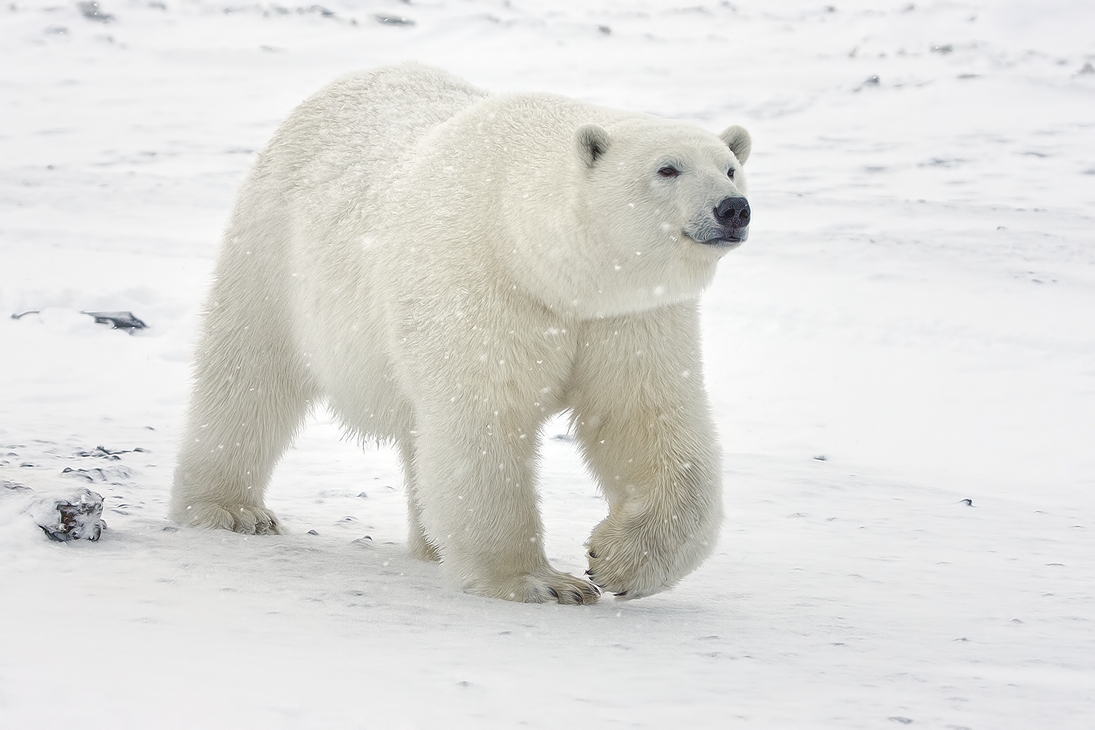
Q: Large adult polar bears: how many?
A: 1